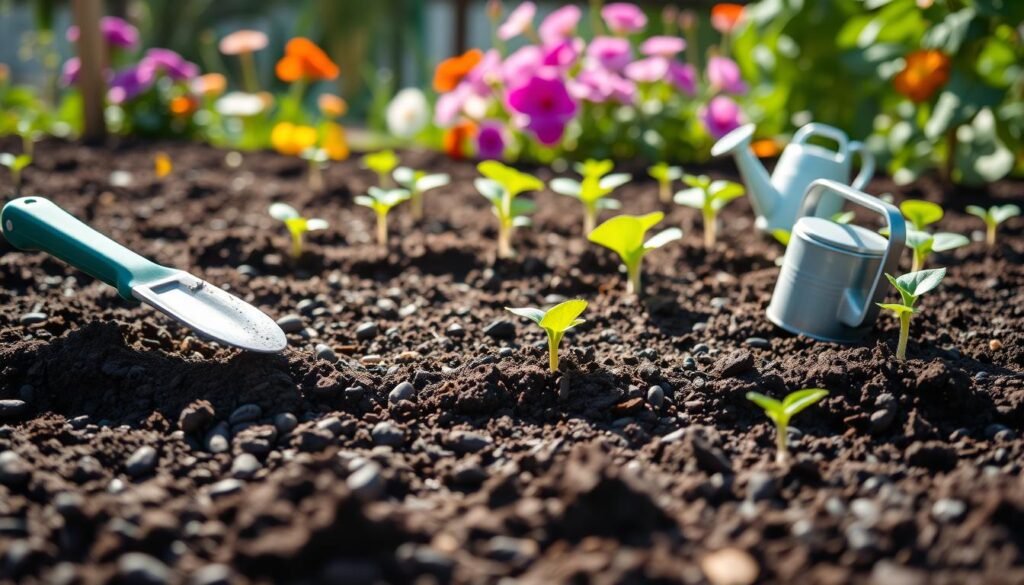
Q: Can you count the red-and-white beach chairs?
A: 0